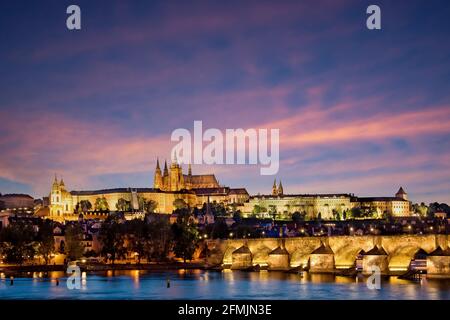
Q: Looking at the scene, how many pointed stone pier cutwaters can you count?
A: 5